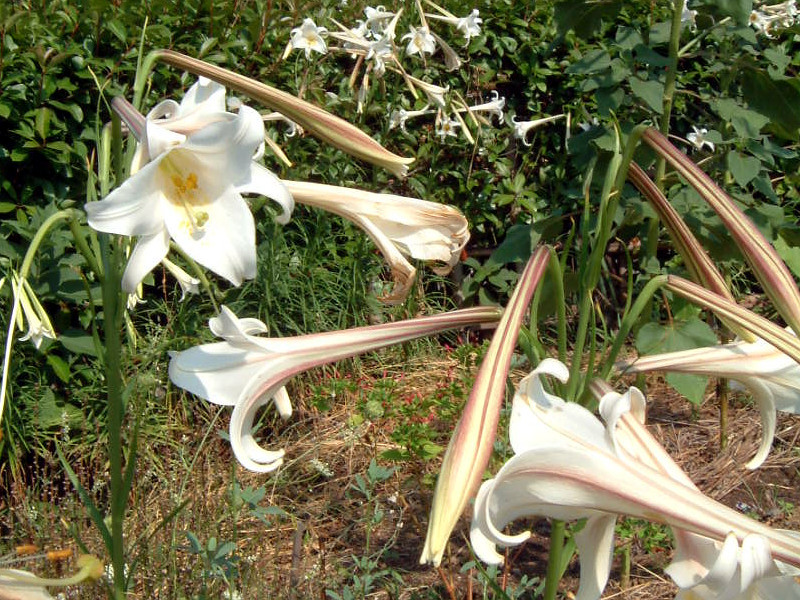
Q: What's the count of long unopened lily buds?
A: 5